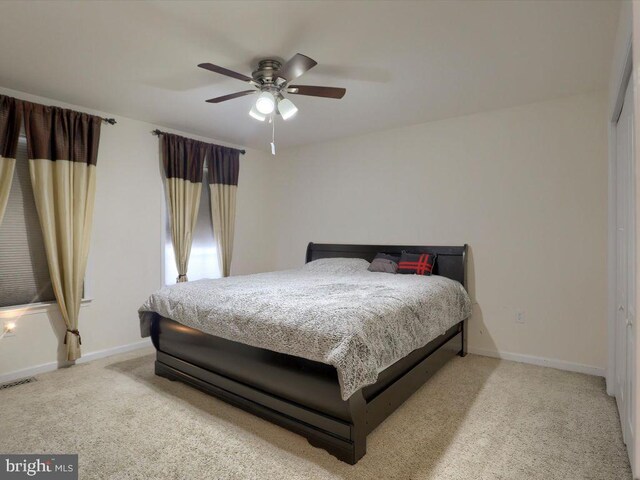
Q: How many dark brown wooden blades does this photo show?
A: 4